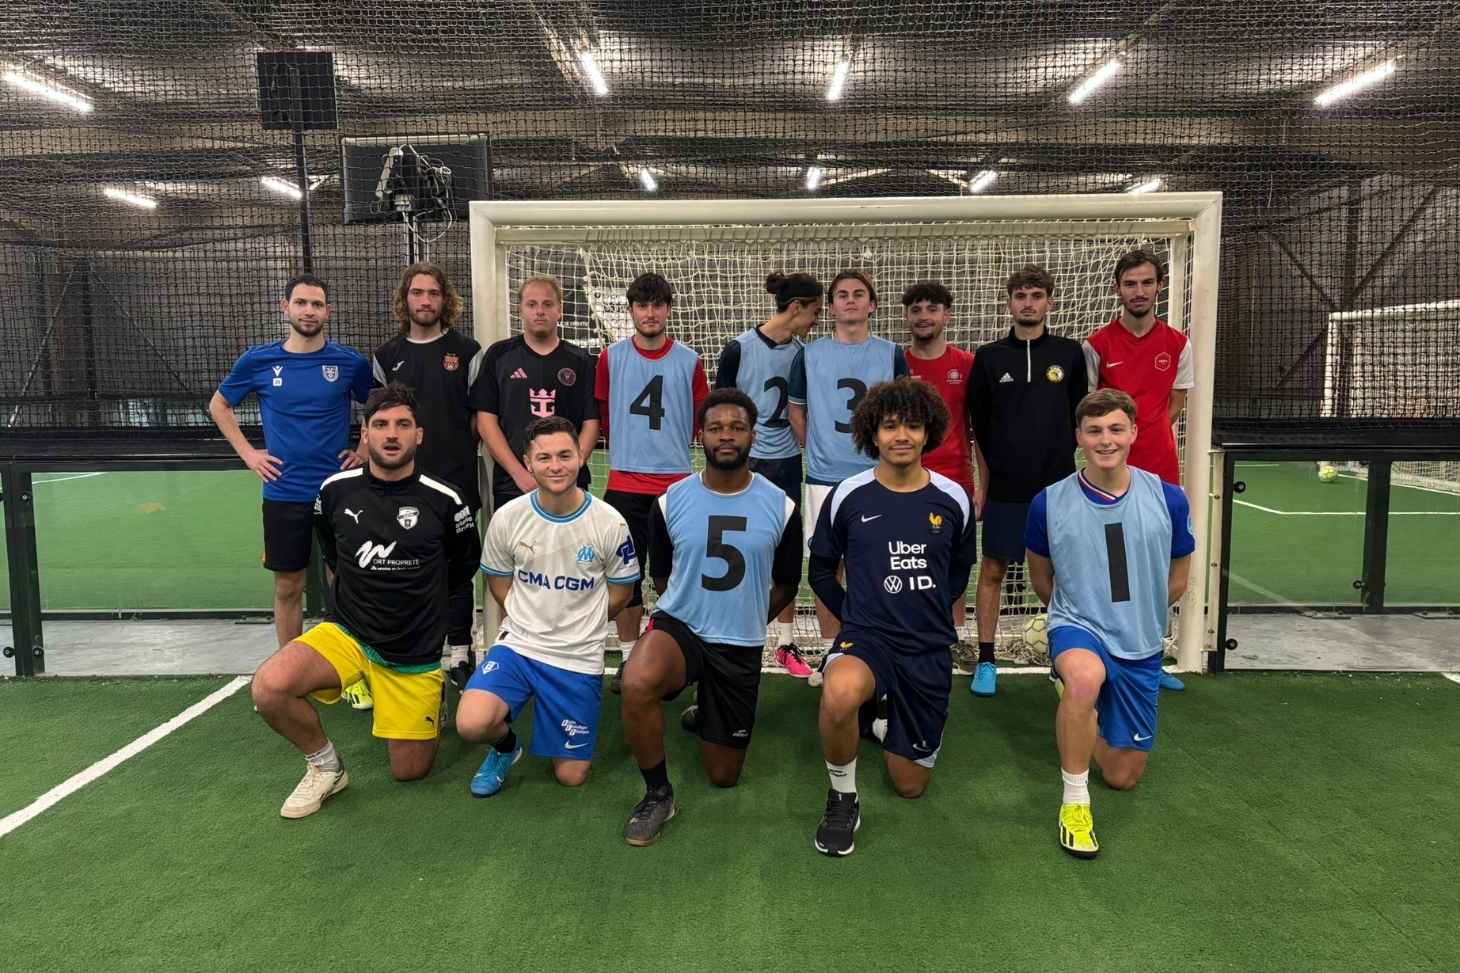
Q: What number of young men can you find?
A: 14